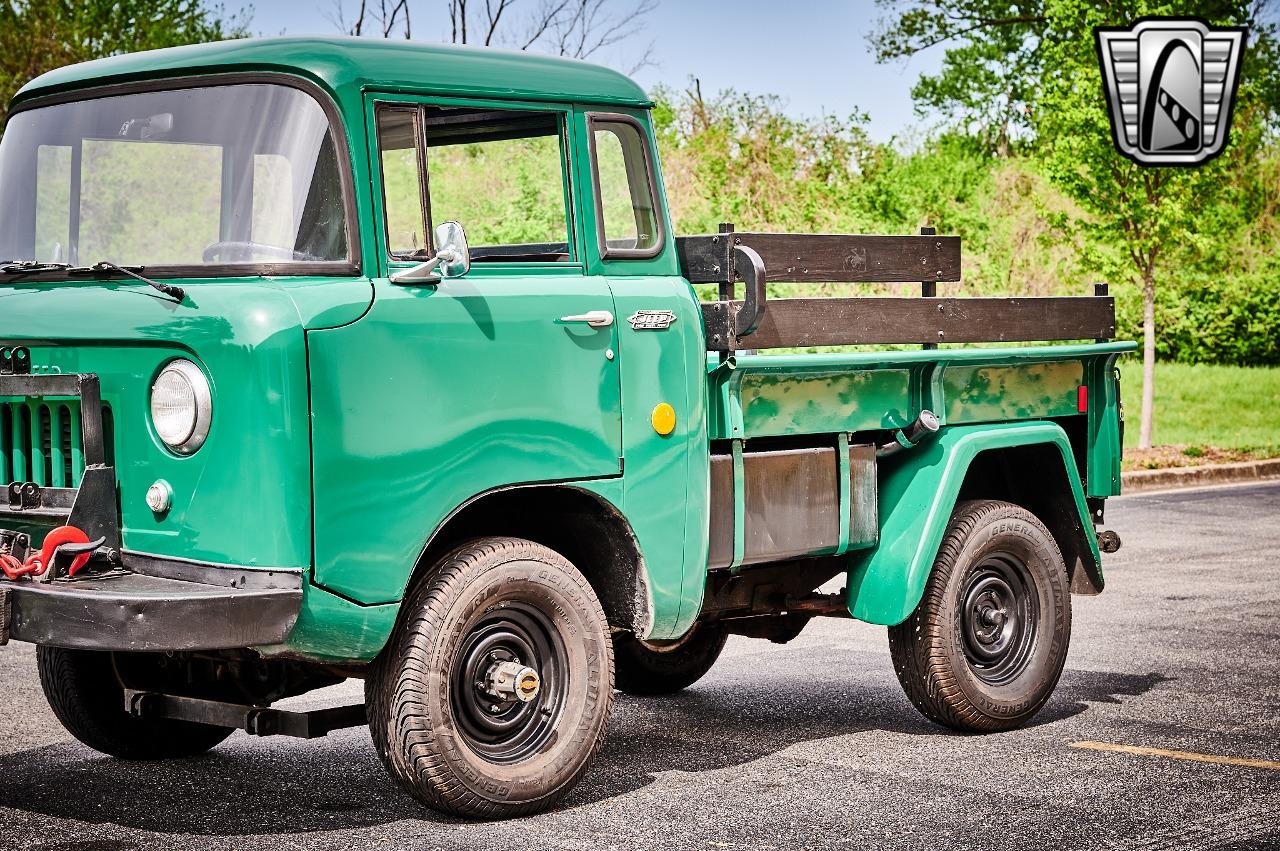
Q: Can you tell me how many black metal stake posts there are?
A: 3